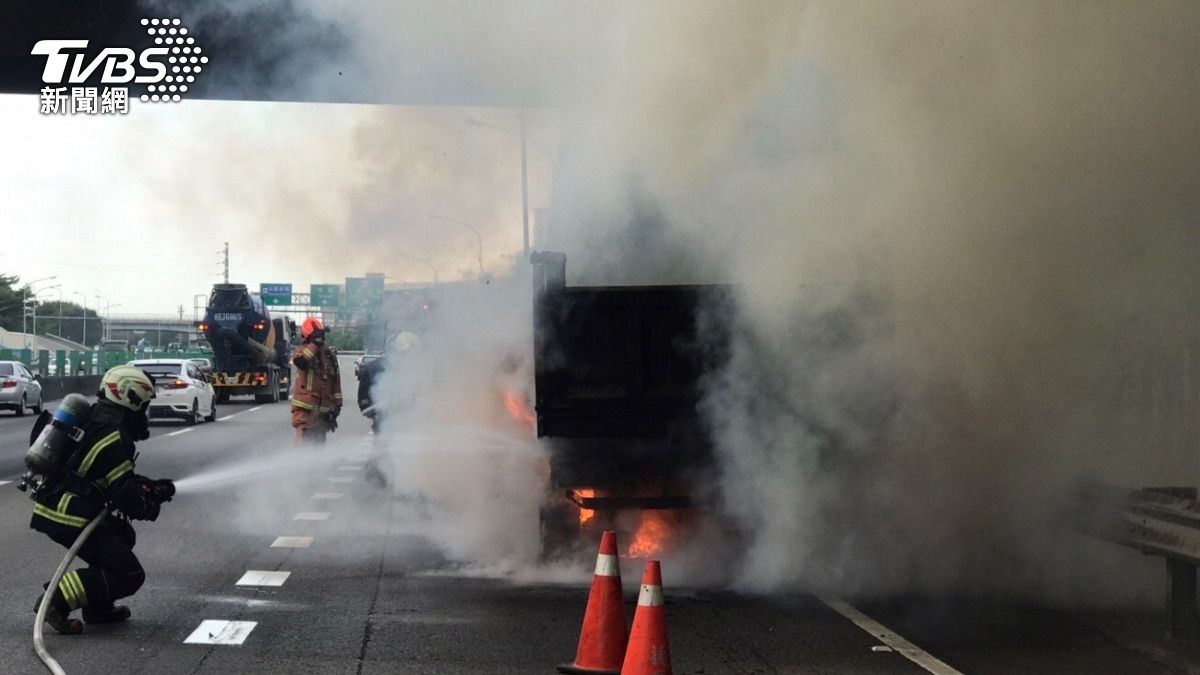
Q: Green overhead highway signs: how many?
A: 3